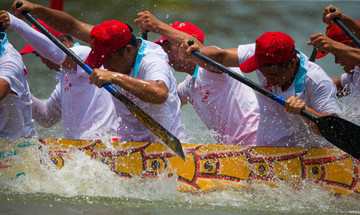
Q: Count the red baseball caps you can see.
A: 5